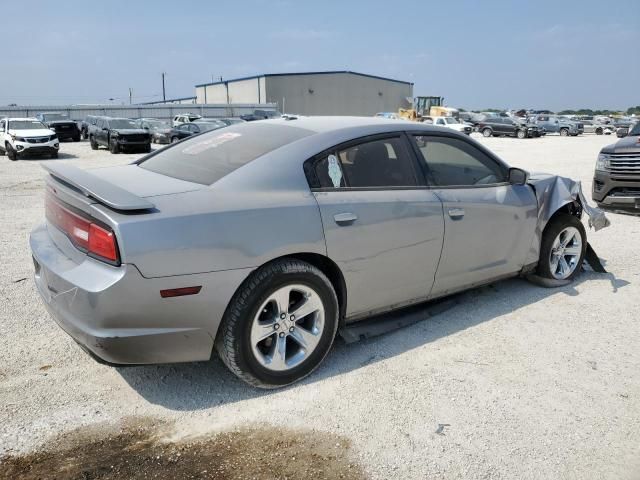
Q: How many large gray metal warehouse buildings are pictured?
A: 1